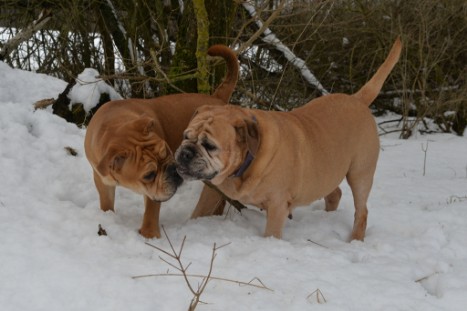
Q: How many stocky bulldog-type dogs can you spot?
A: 2